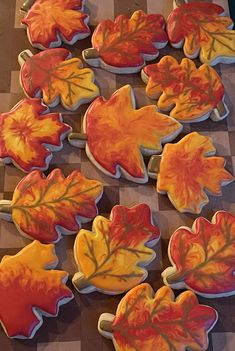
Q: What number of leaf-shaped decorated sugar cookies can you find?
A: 13